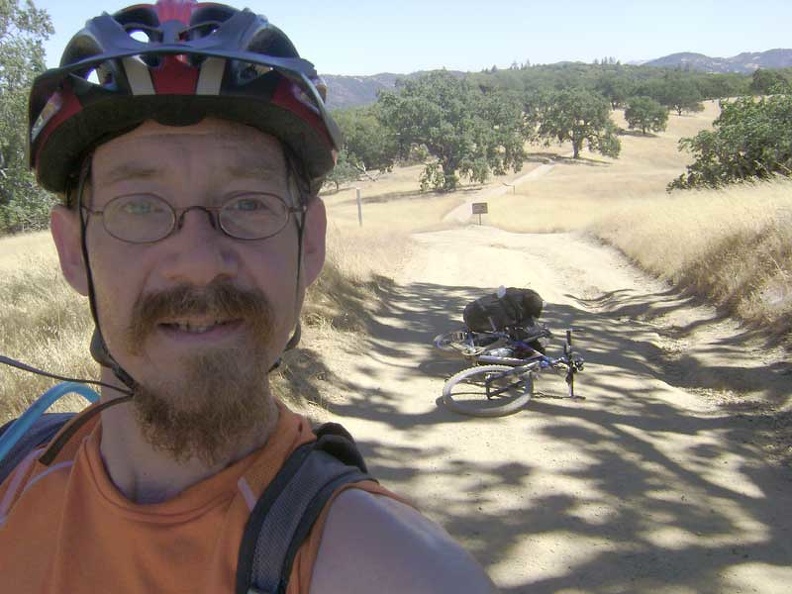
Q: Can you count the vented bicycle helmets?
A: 1